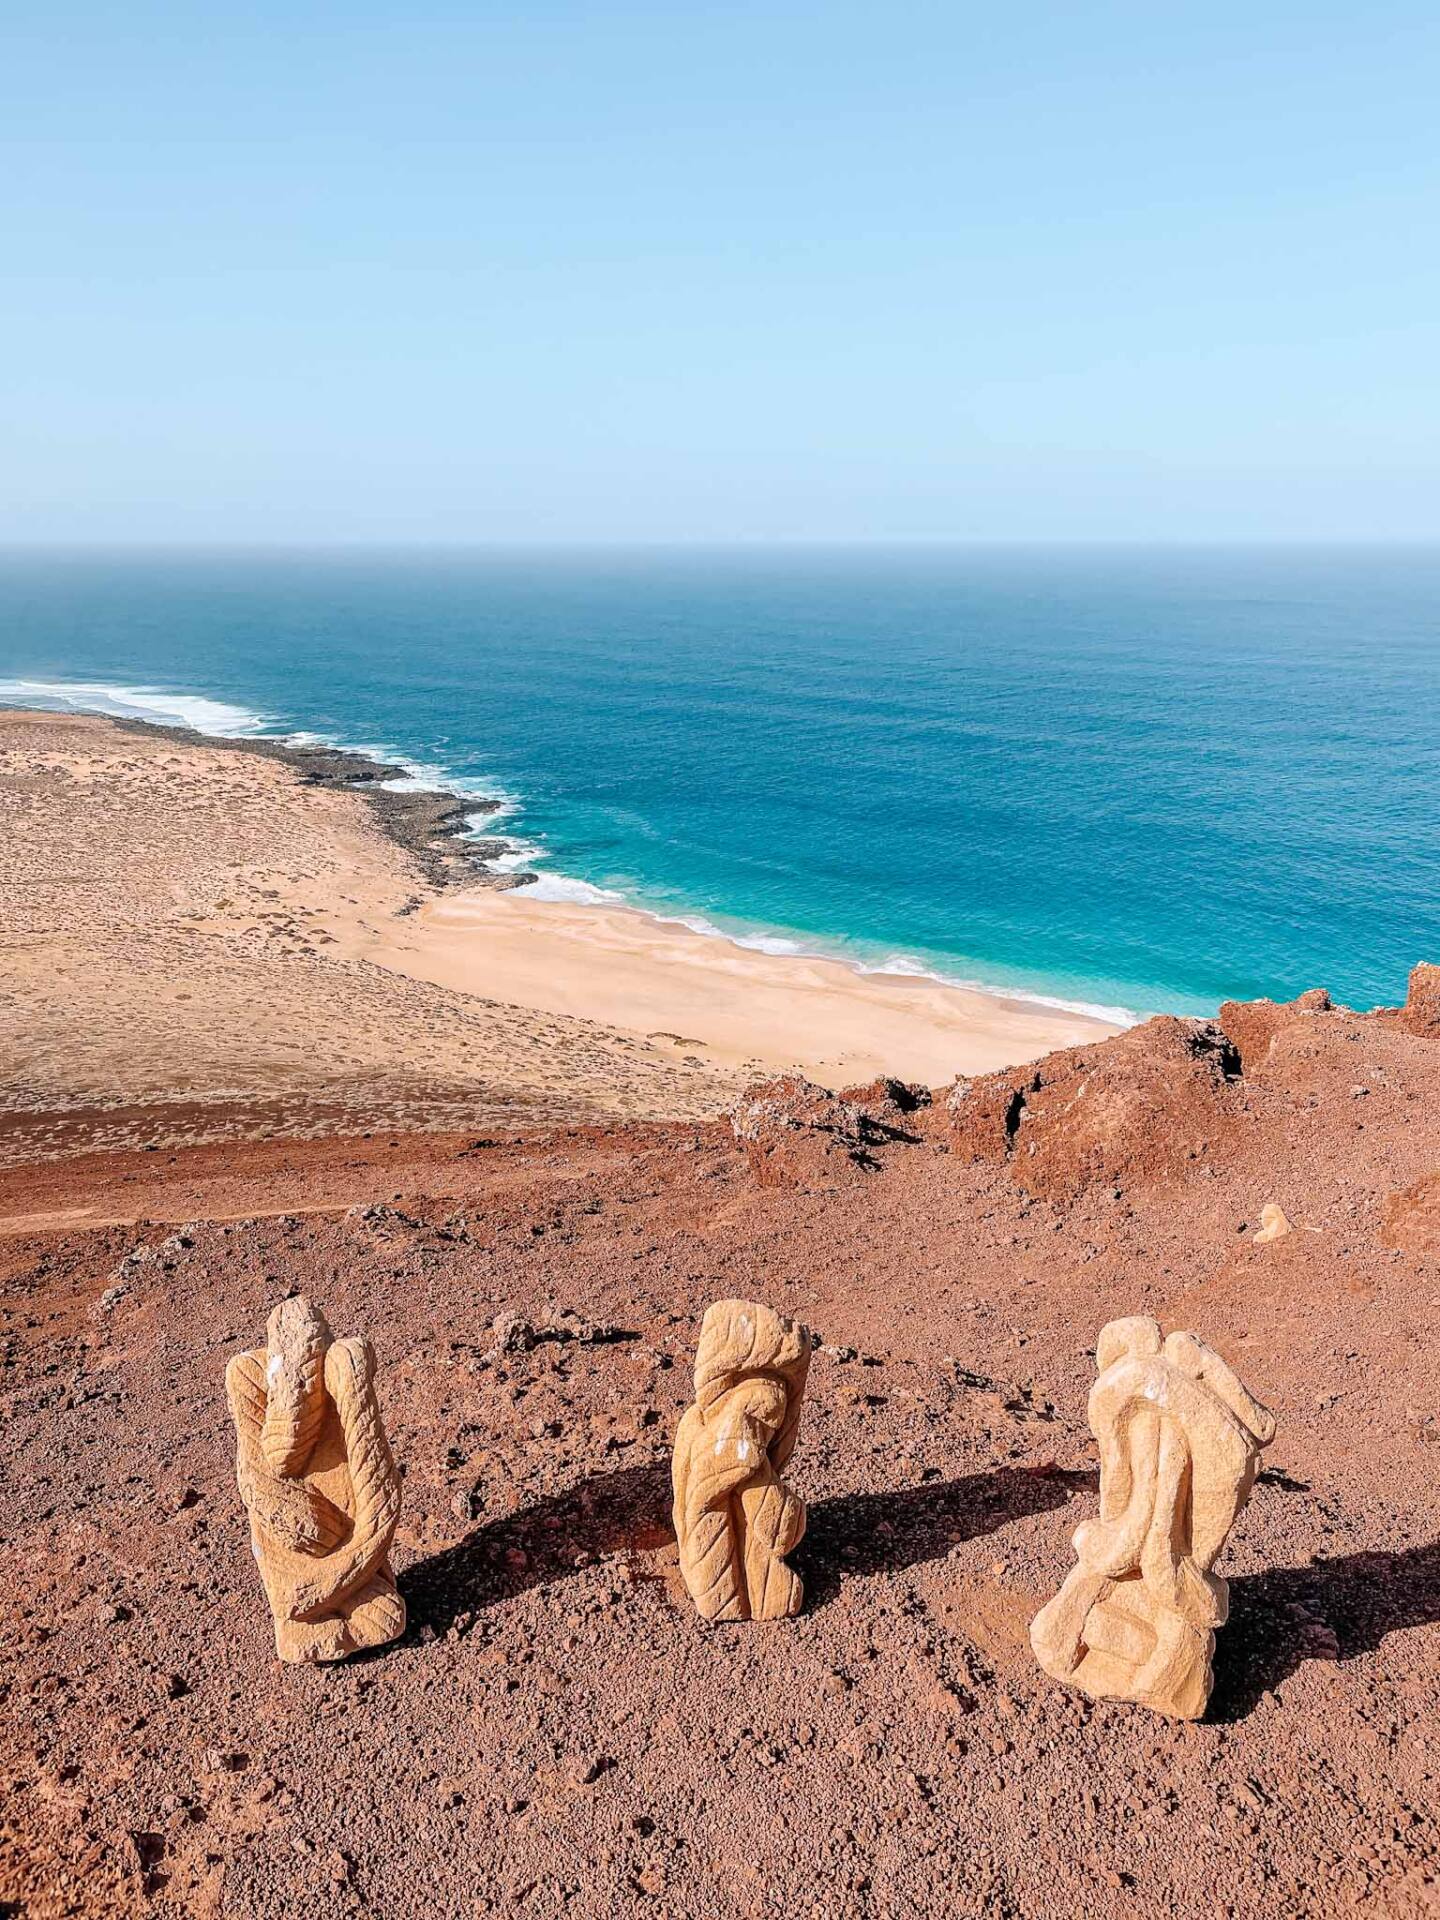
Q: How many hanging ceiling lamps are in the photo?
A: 0